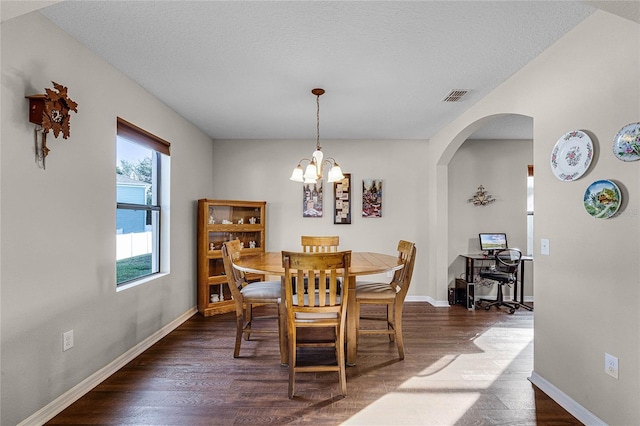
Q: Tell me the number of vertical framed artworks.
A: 3